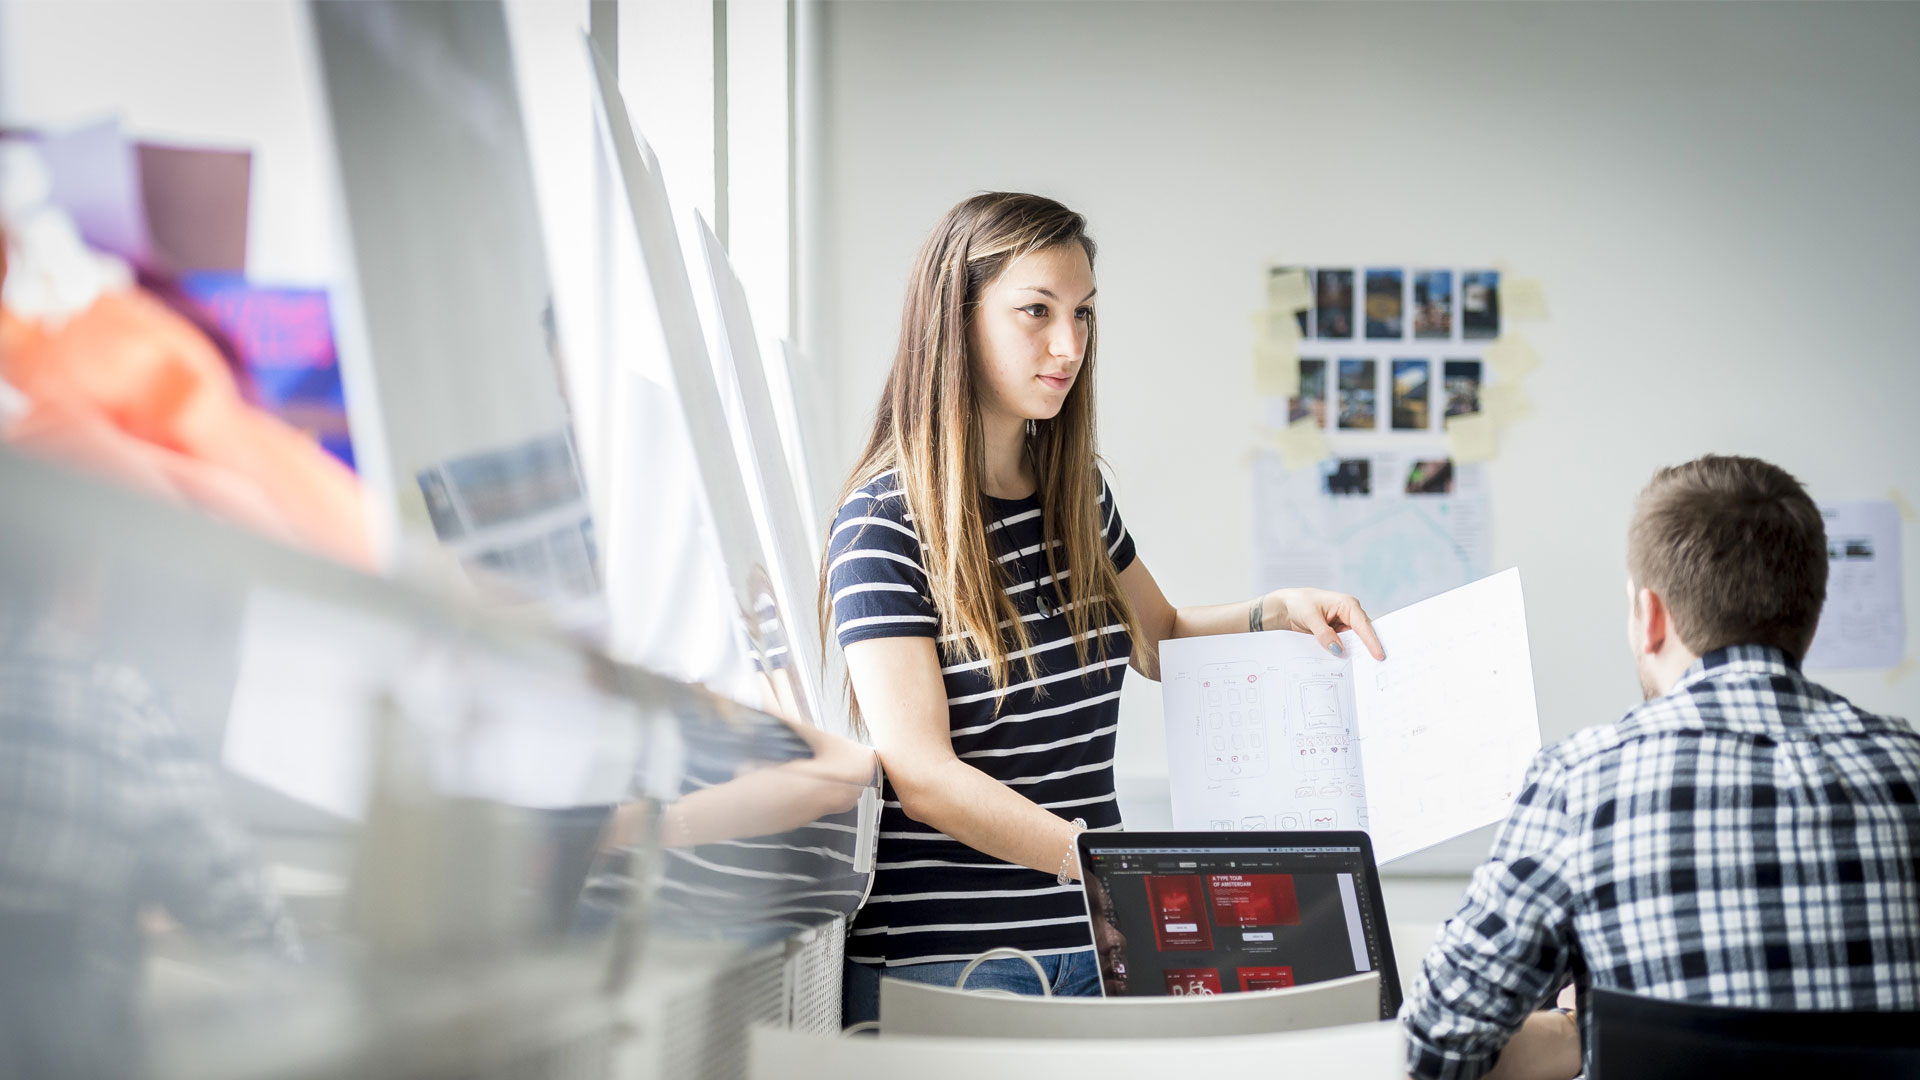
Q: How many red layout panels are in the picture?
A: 4